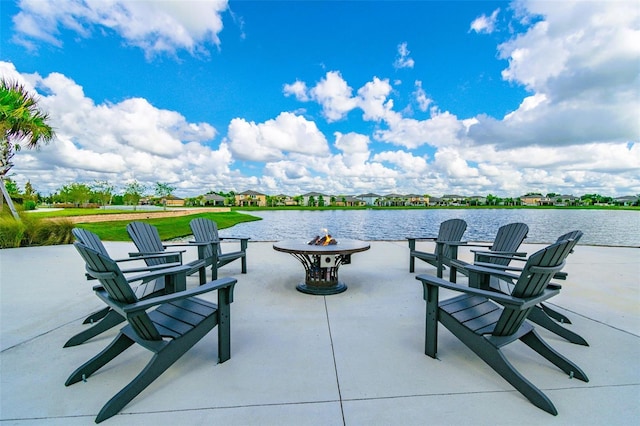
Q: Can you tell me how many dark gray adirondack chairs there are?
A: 8